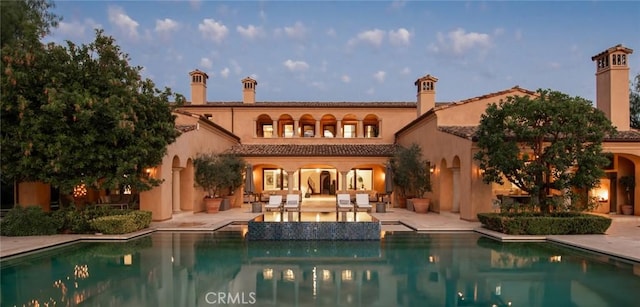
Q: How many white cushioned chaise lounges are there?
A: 4